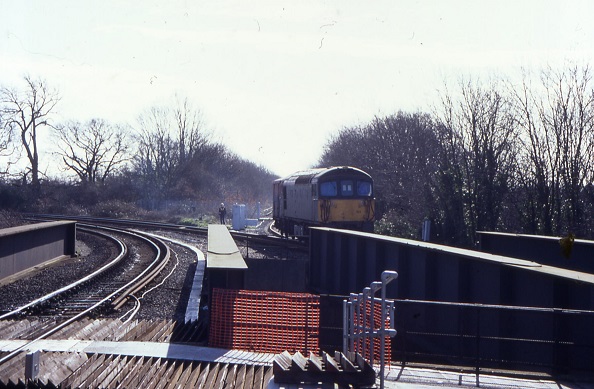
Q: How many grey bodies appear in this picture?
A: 1